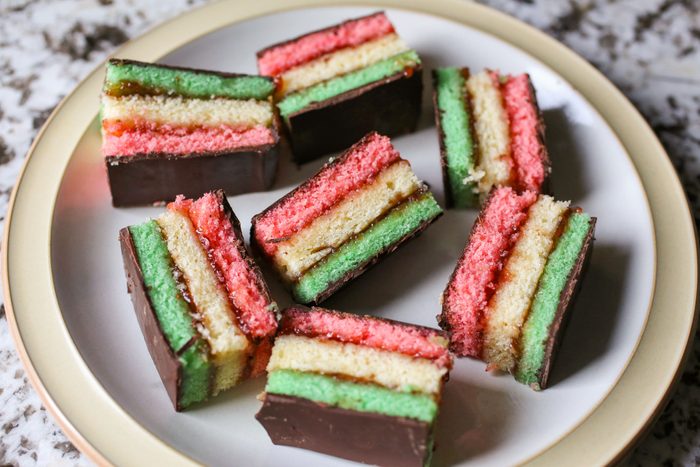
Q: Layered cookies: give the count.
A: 7